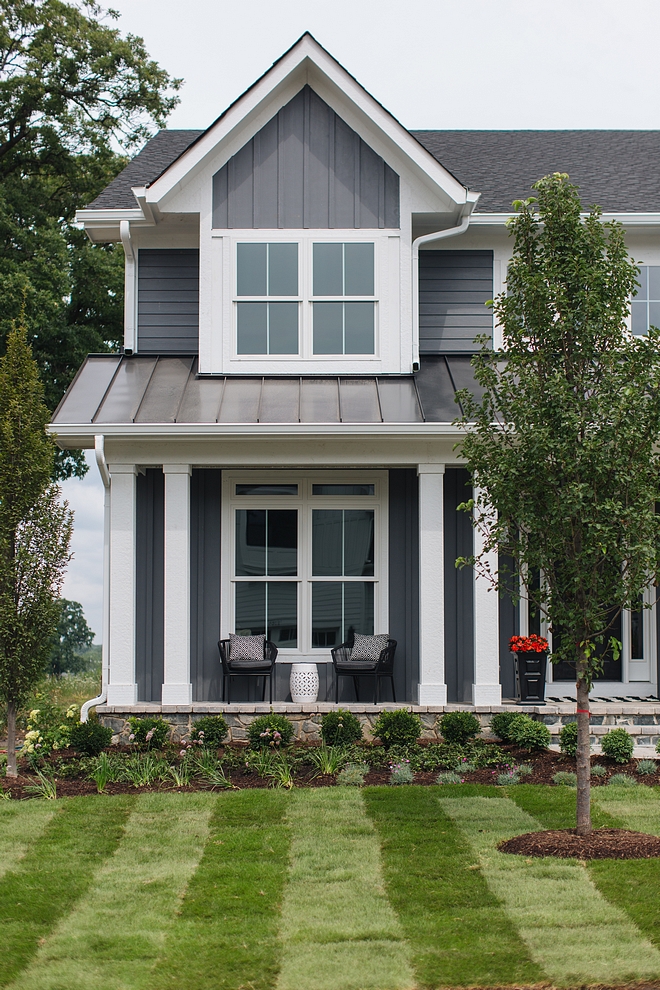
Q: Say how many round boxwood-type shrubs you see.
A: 11